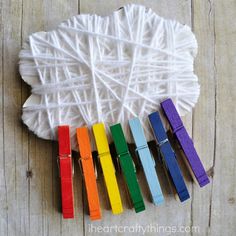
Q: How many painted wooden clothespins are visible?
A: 7